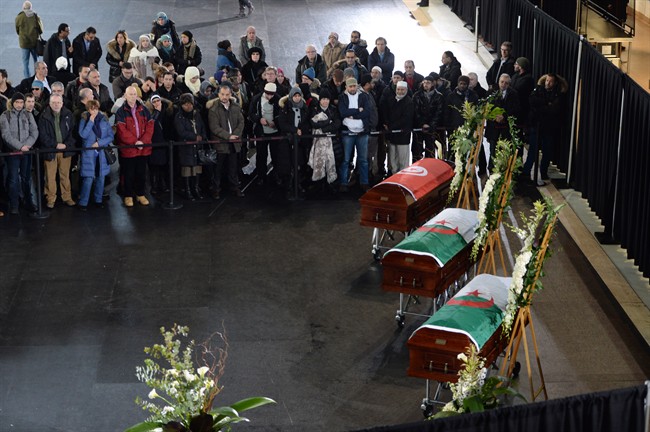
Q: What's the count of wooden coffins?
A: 3